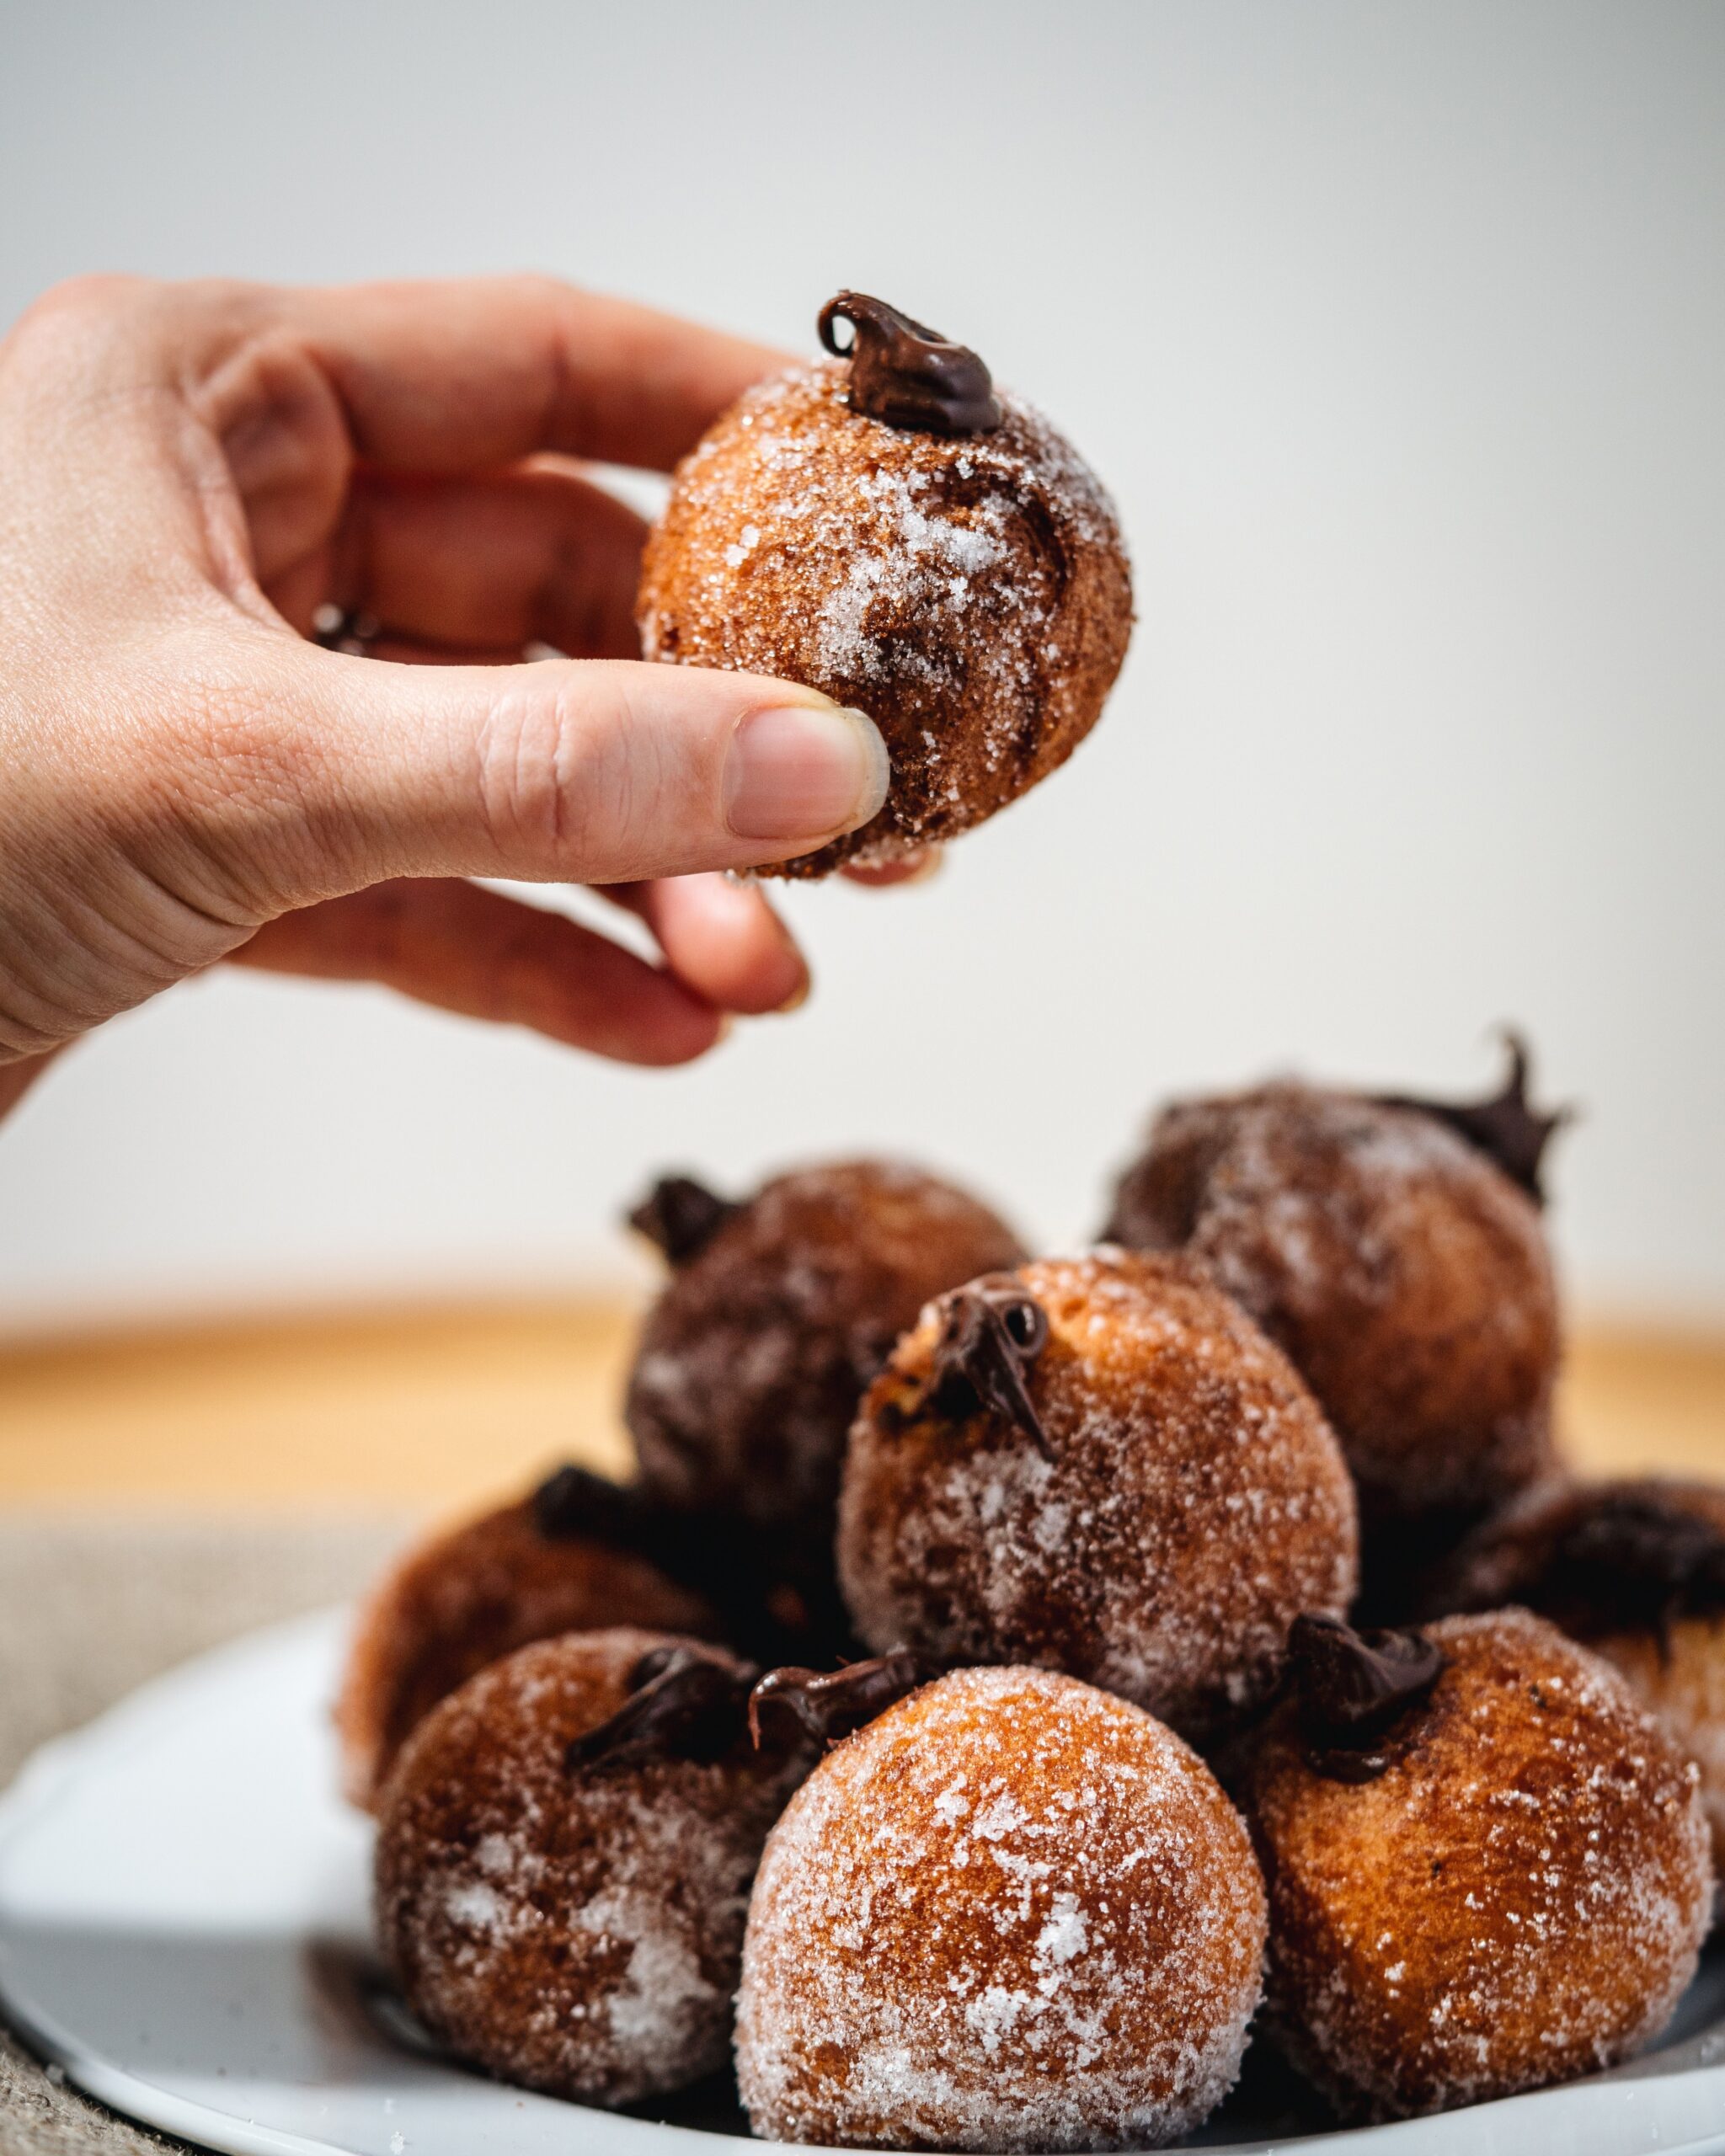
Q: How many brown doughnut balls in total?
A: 9